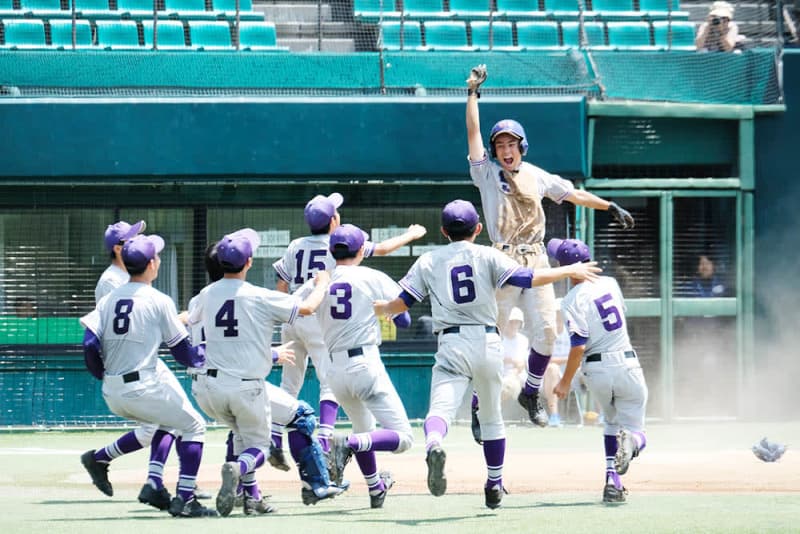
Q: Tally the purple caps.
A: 7